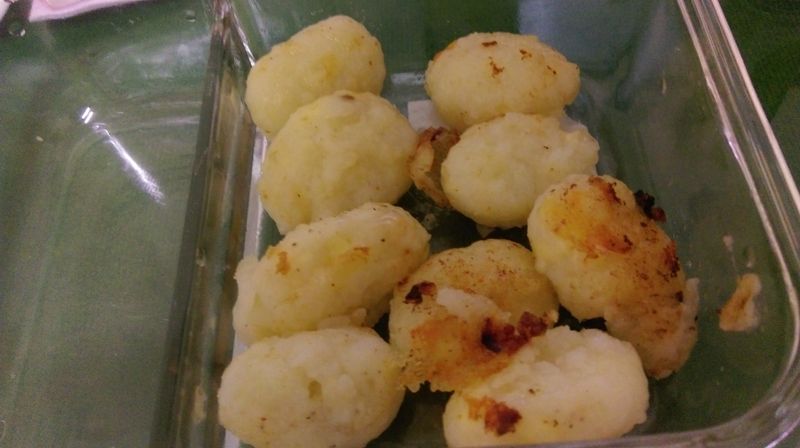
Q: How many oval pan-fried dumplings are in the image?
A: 9